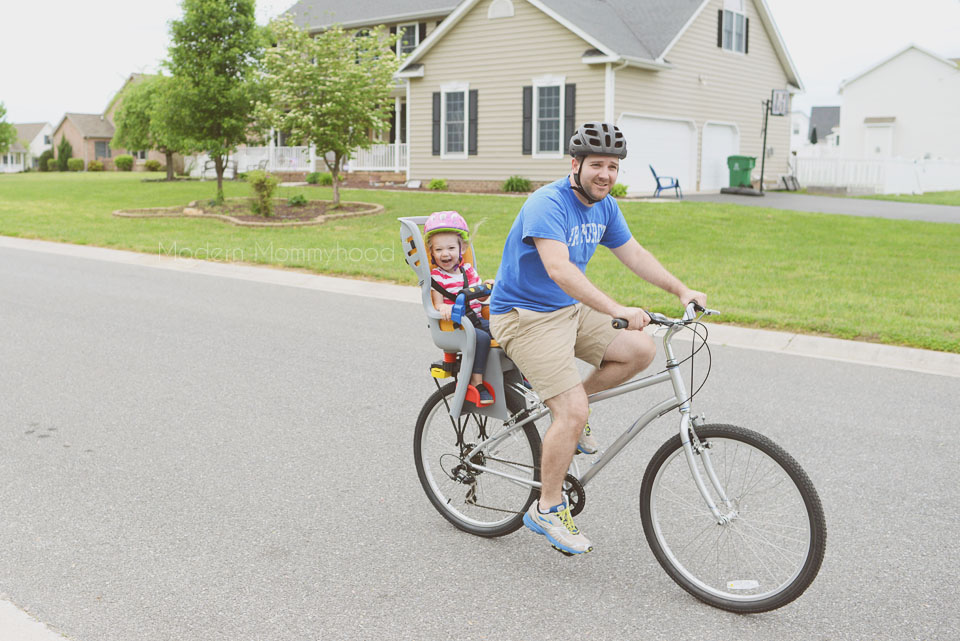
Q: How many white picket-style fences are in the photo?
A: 2